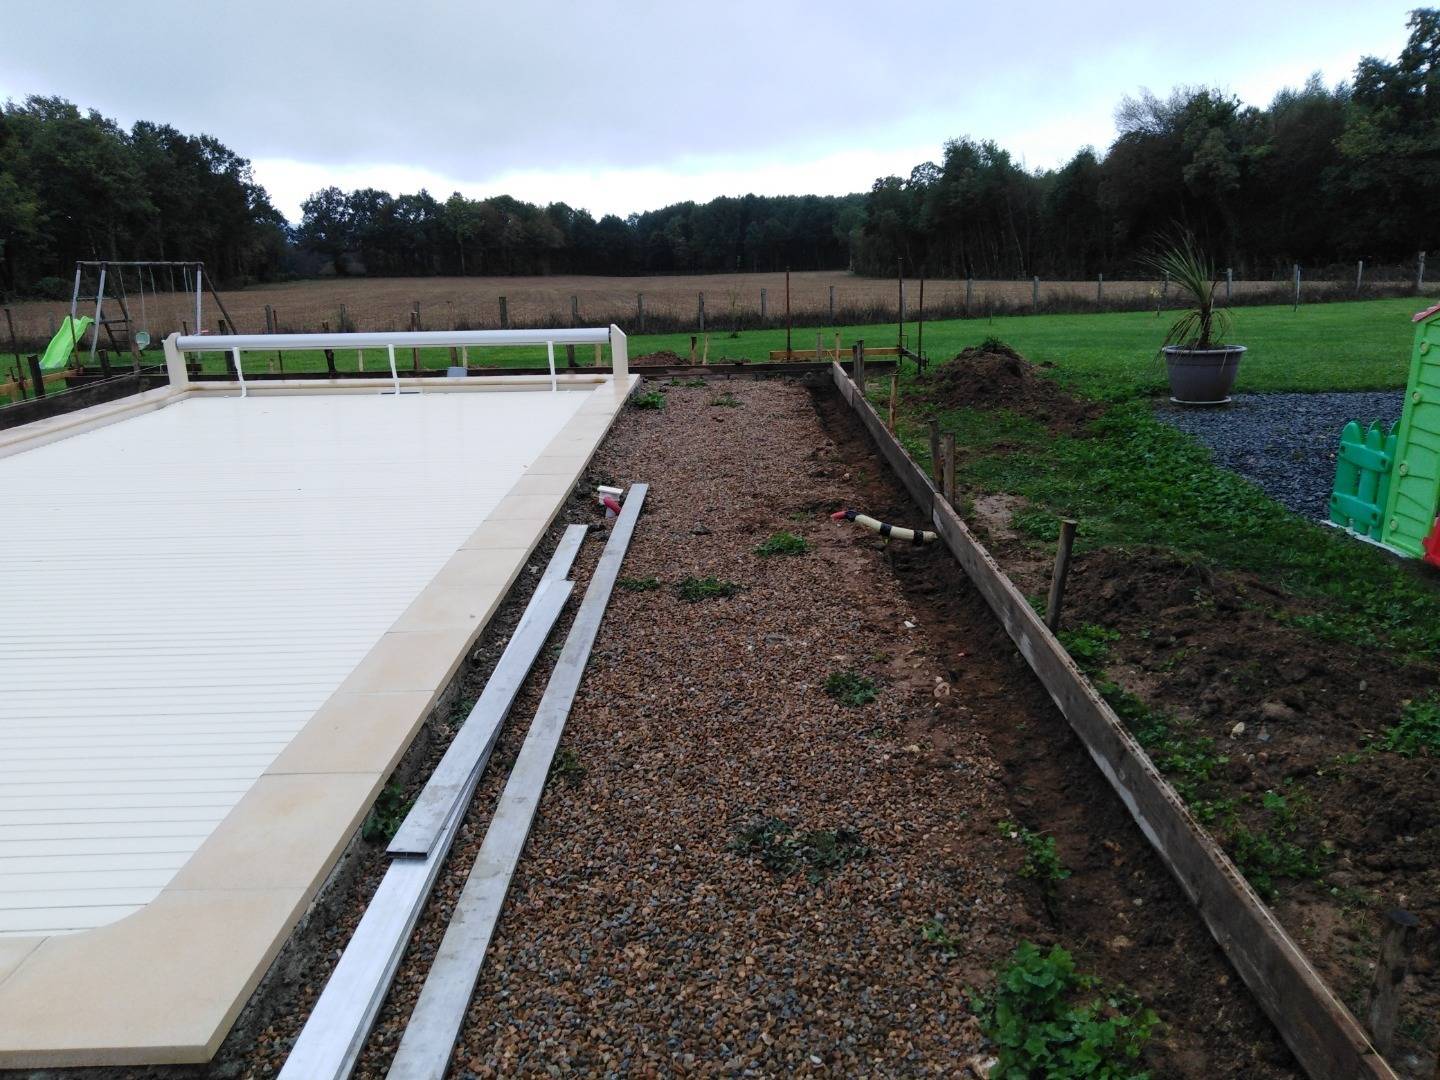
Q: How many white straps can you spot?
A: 3